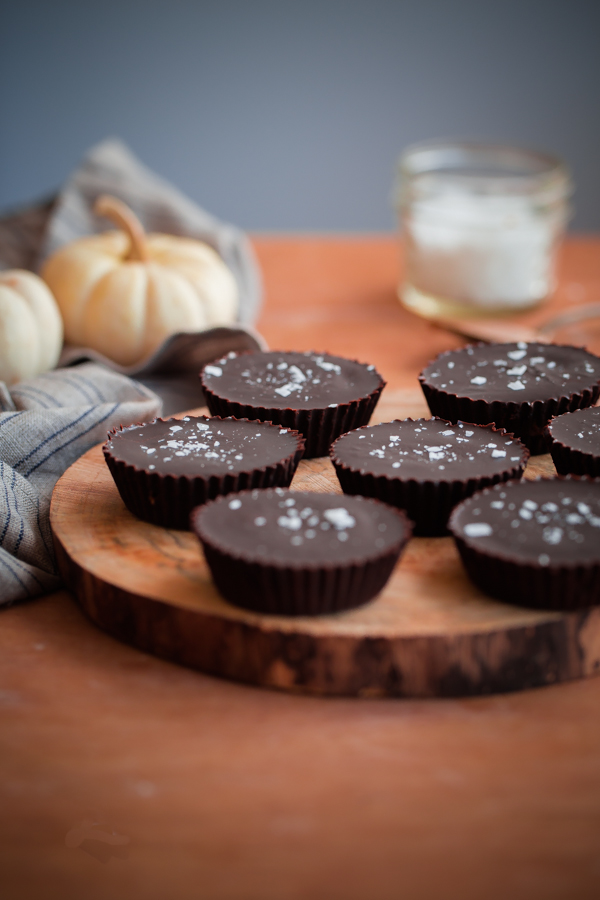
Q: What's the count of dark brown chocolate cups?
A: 7